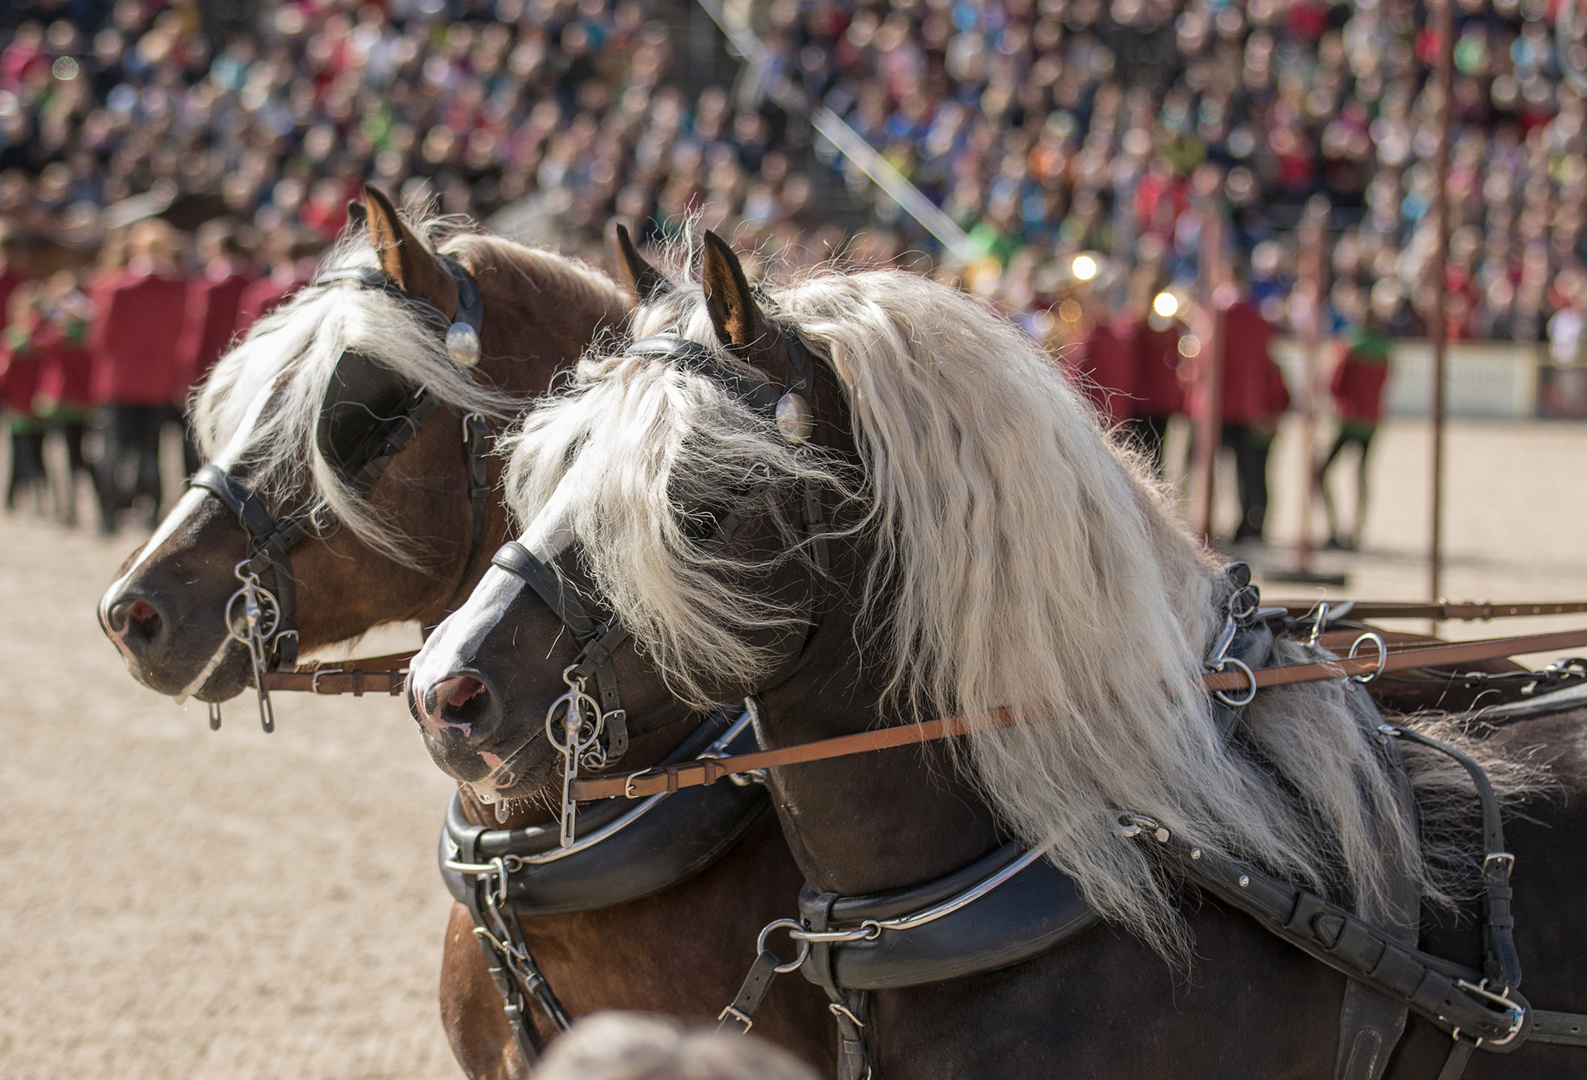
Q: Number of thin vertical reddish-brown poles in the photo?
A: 3